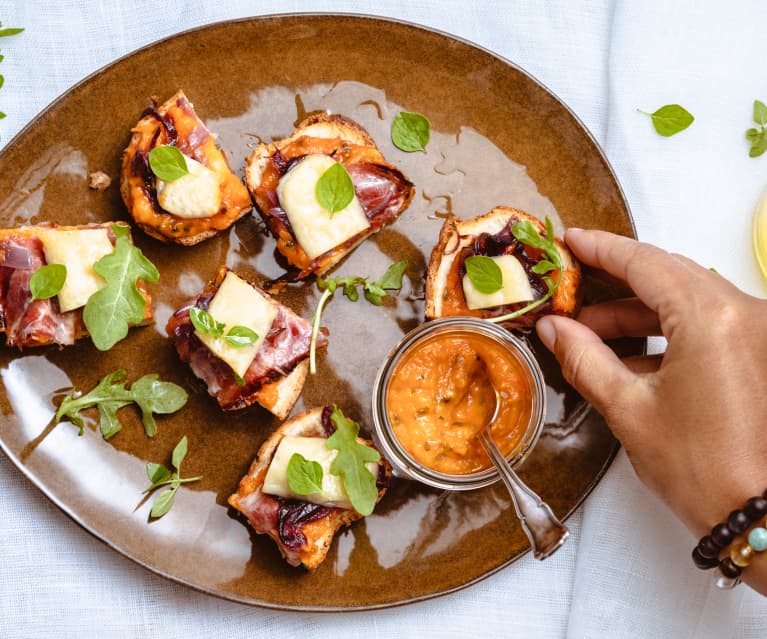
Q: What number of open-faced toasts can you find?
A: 6